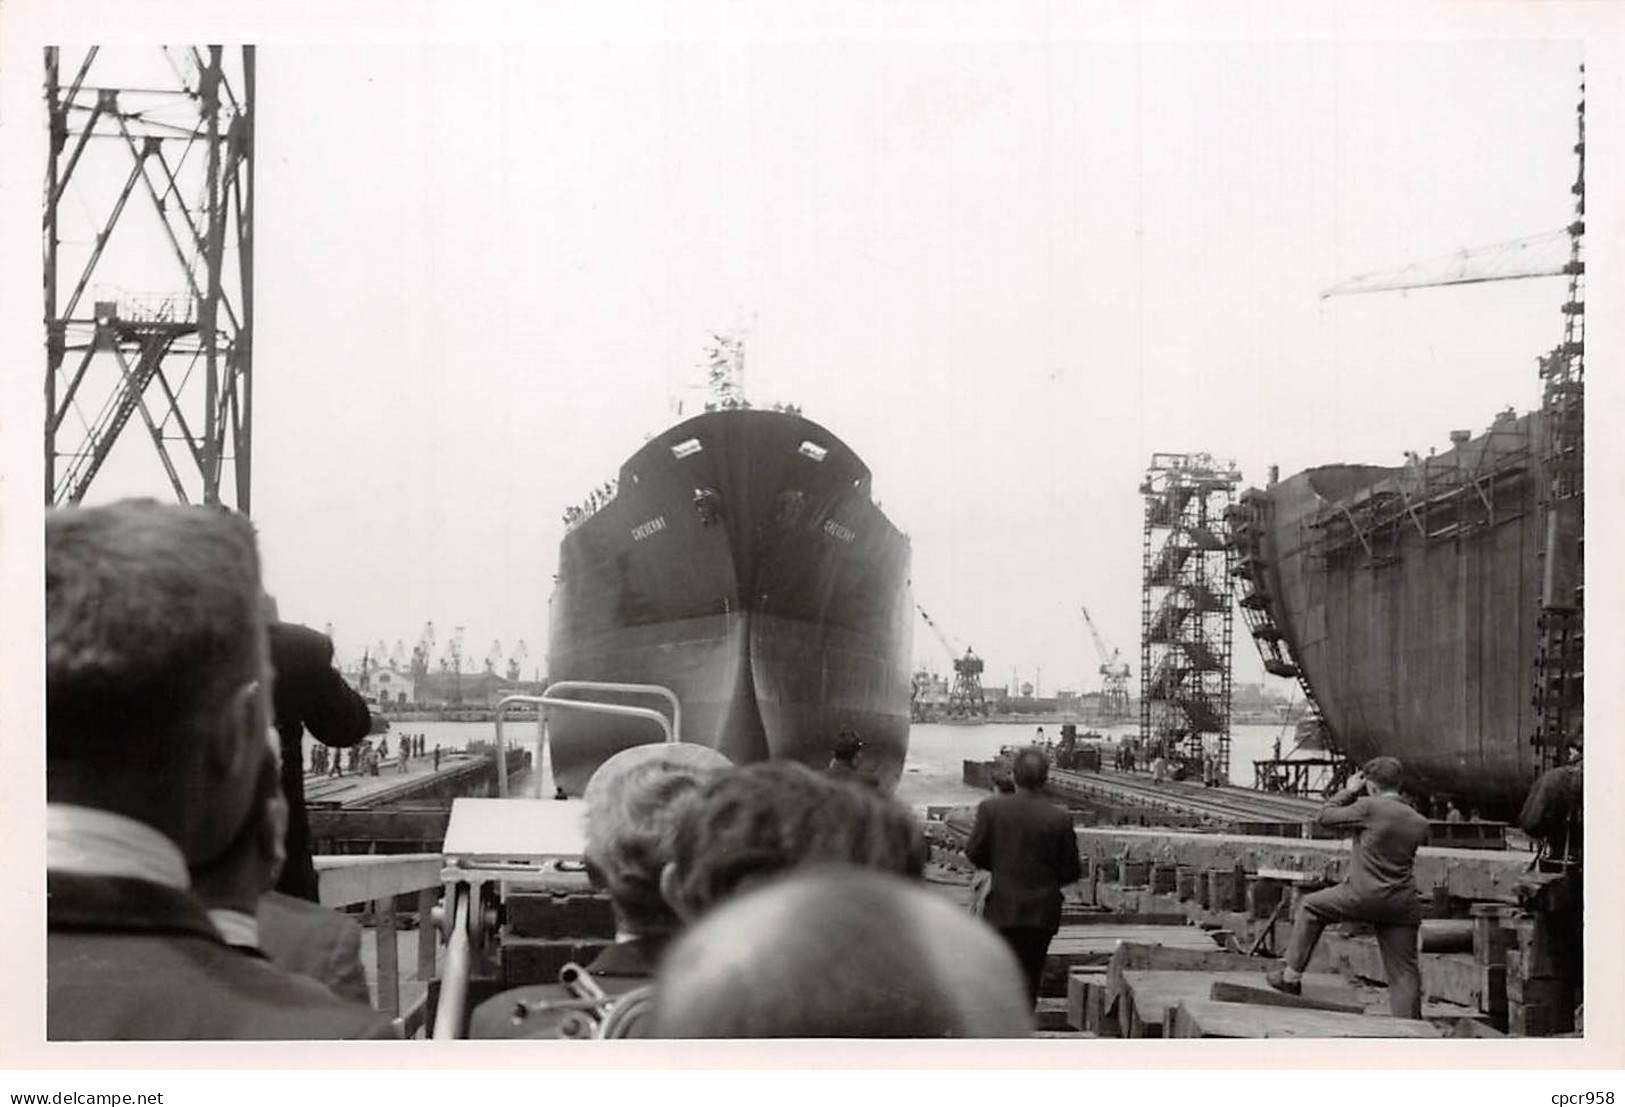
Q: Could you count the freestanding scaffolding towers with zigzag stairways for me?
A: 1